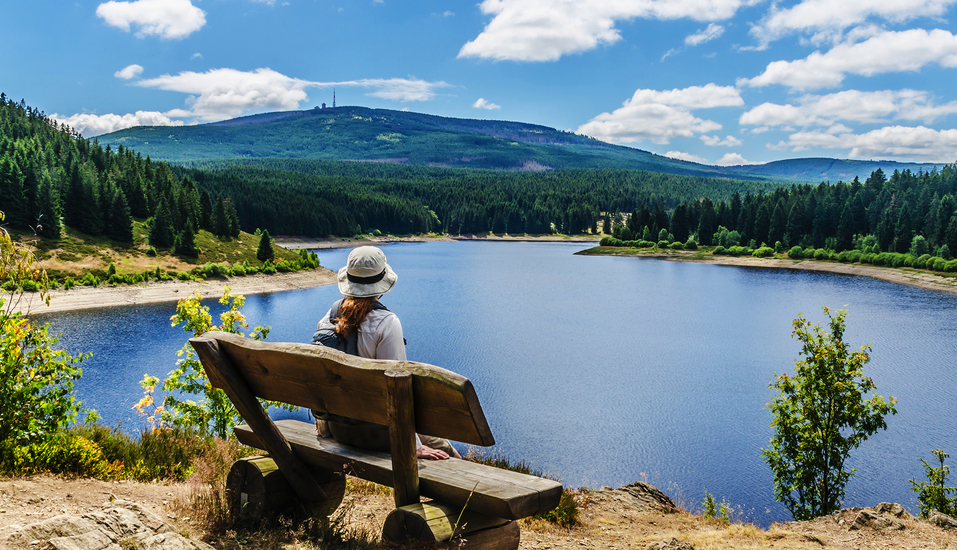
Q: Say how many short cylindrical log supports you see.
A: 2